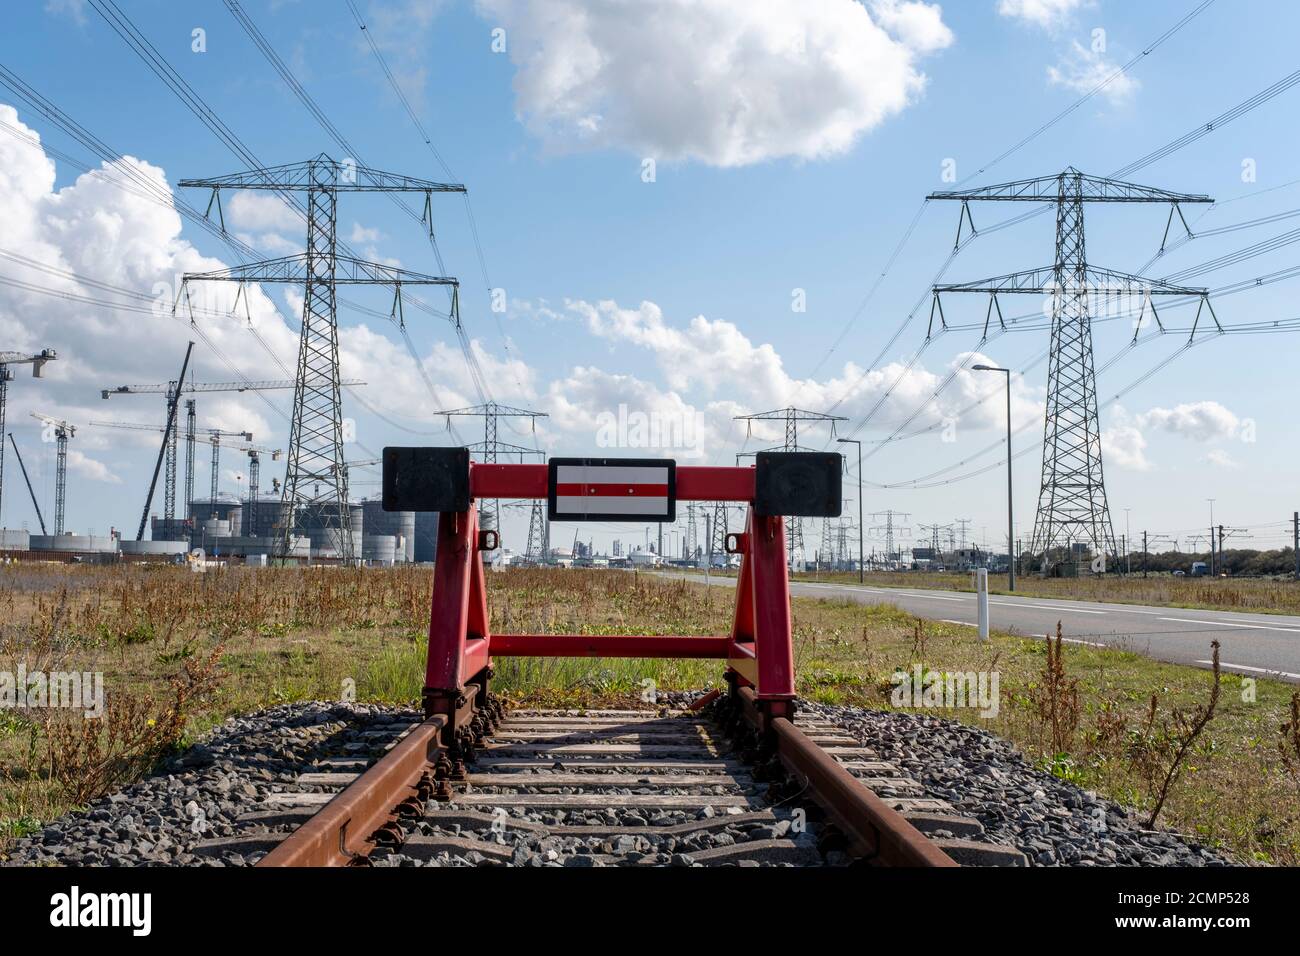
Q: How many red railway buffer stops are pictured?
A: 1